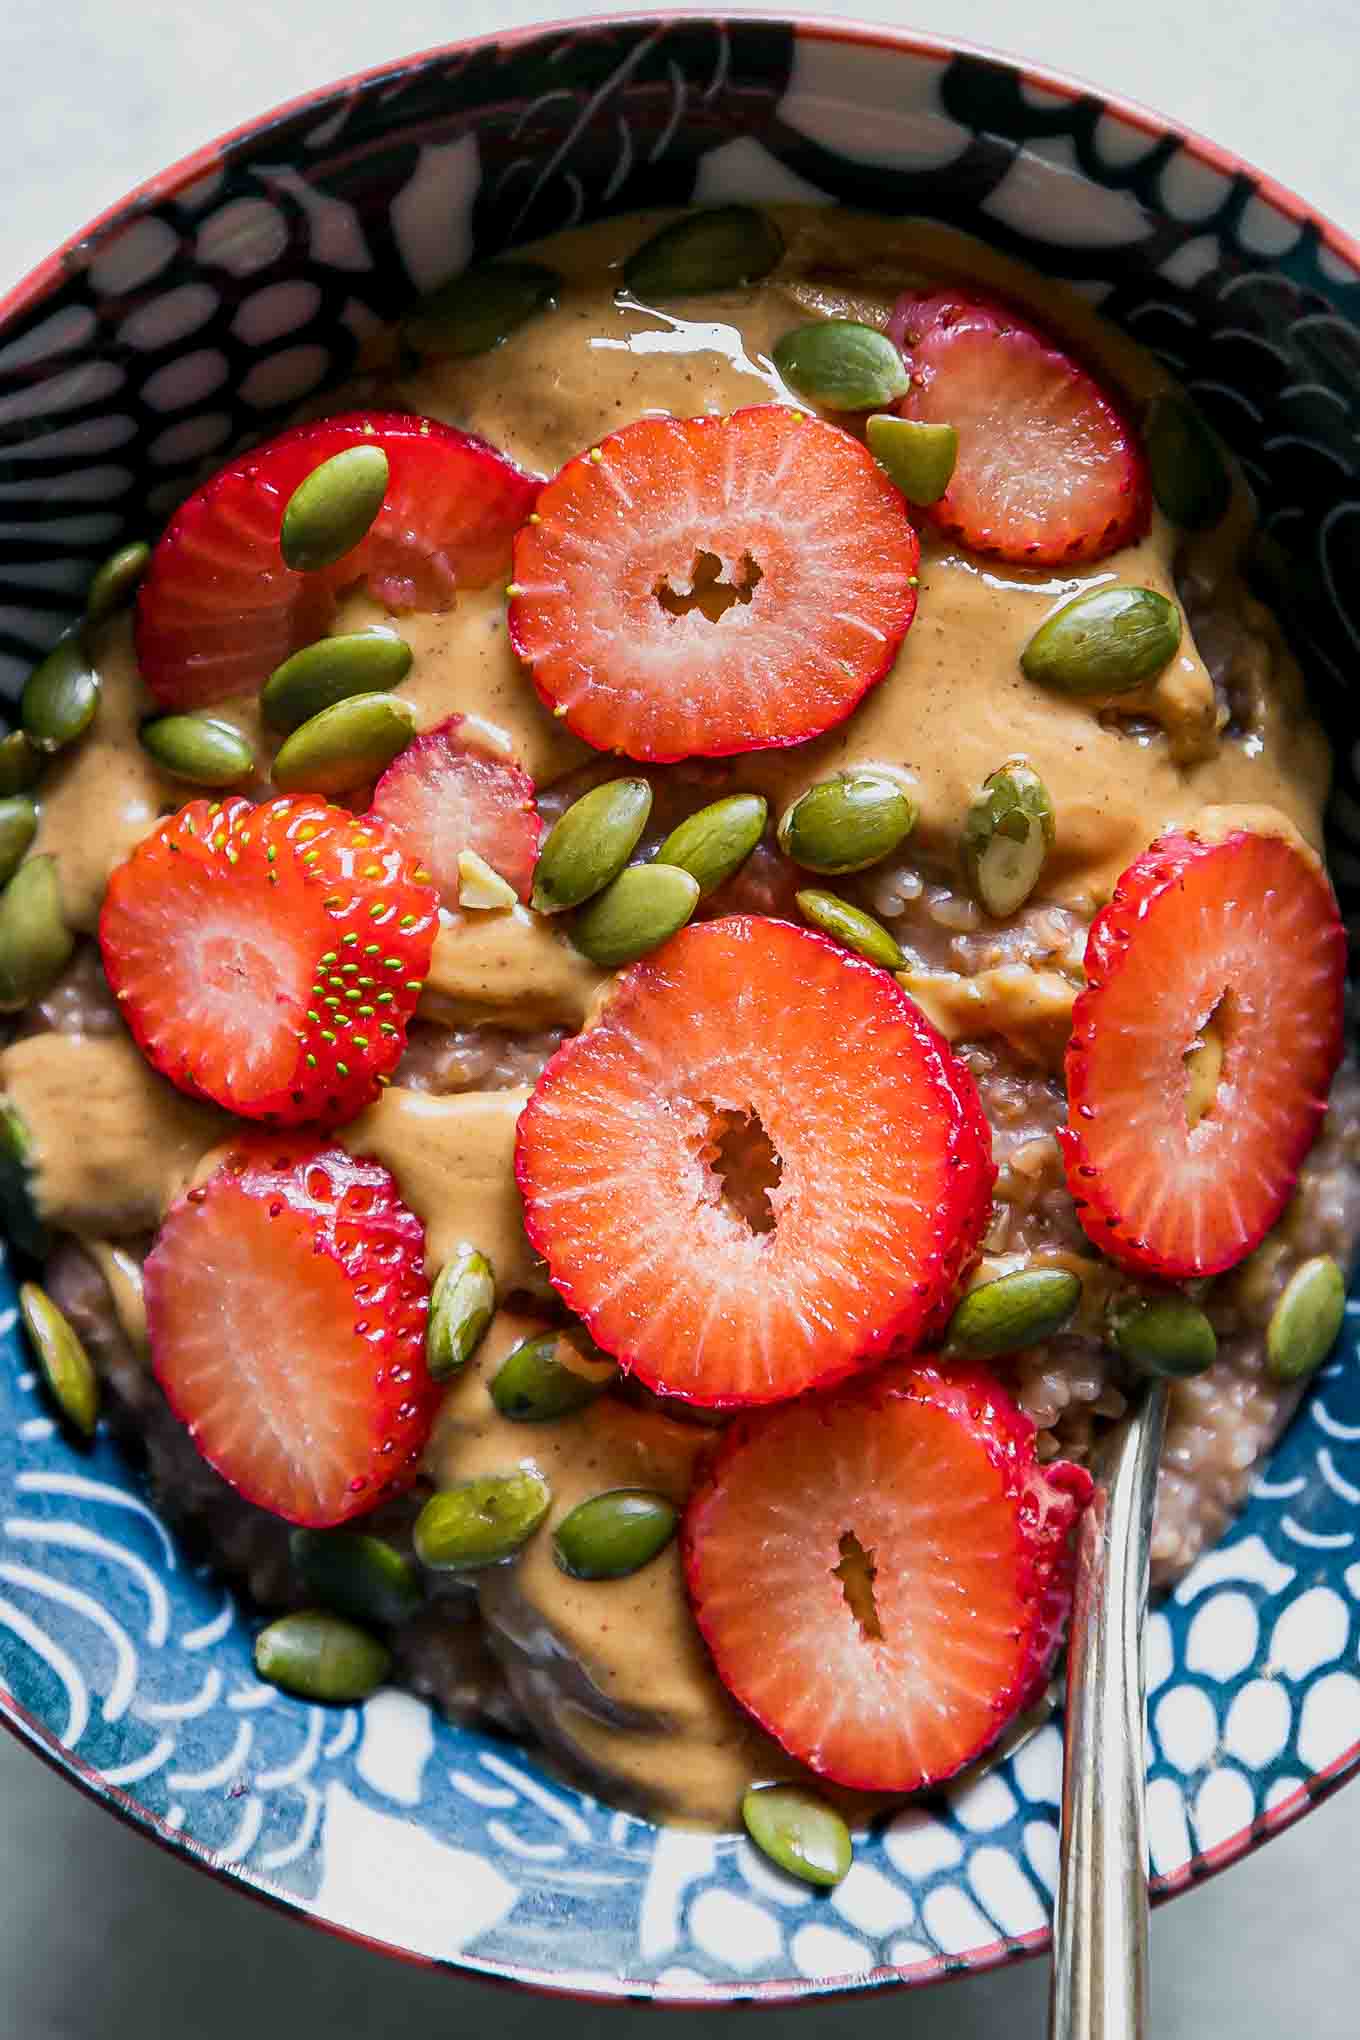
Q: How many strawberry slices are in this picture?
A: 9